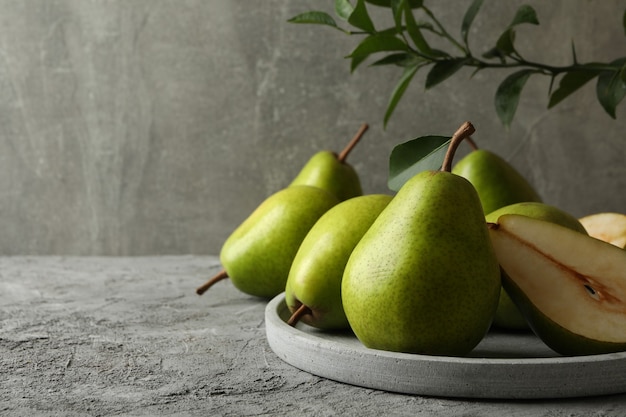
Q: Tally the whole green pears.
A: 6